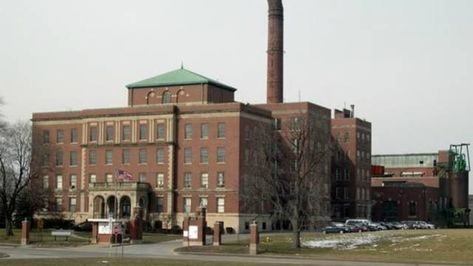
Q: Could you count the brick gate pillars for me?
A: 5